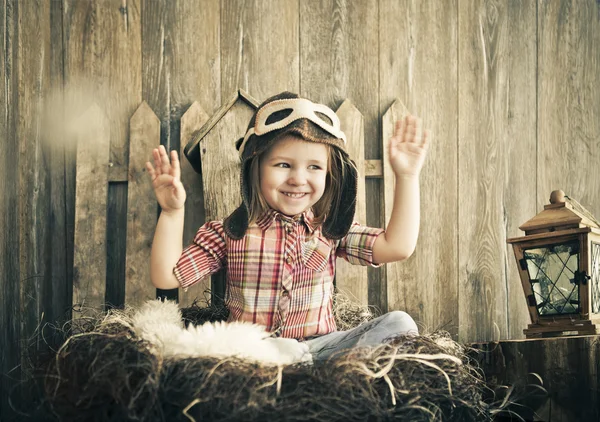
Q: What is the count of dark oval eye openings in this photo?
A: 2